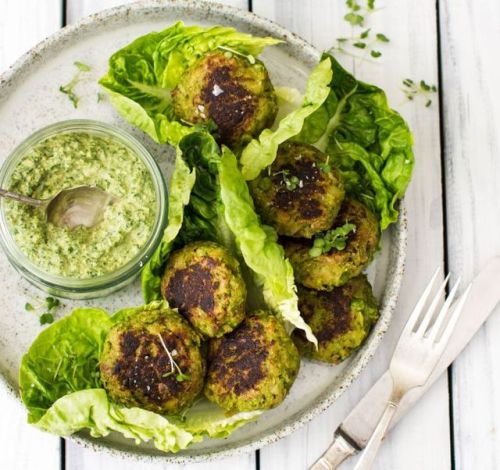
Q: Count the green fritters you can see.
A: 7